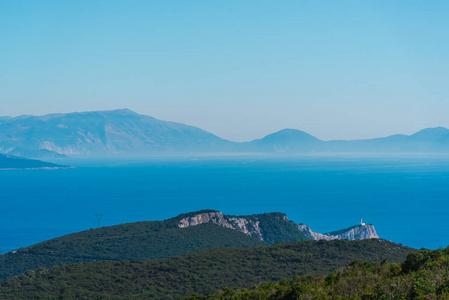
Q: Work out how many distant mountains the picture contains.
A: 3